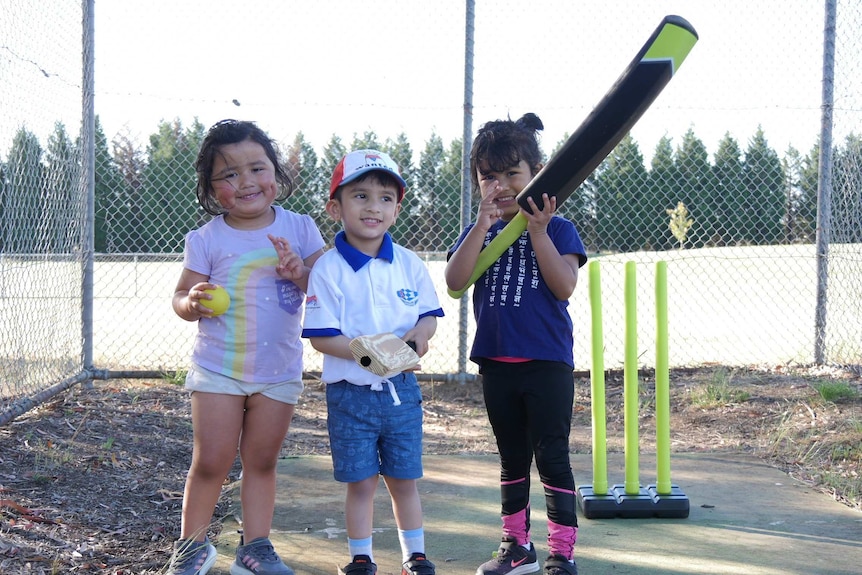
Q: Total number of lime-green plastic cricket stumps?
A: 3